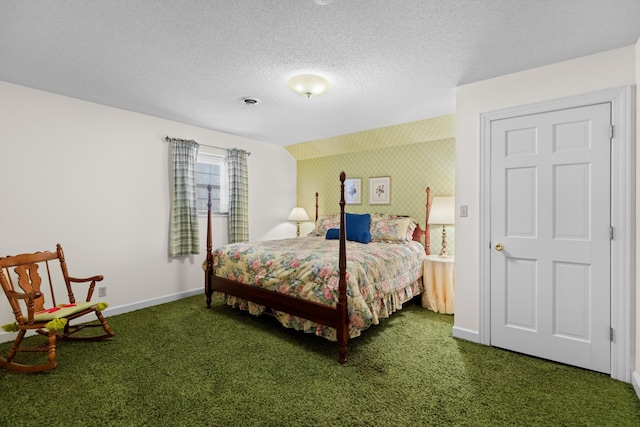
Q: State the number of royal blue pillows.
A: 2